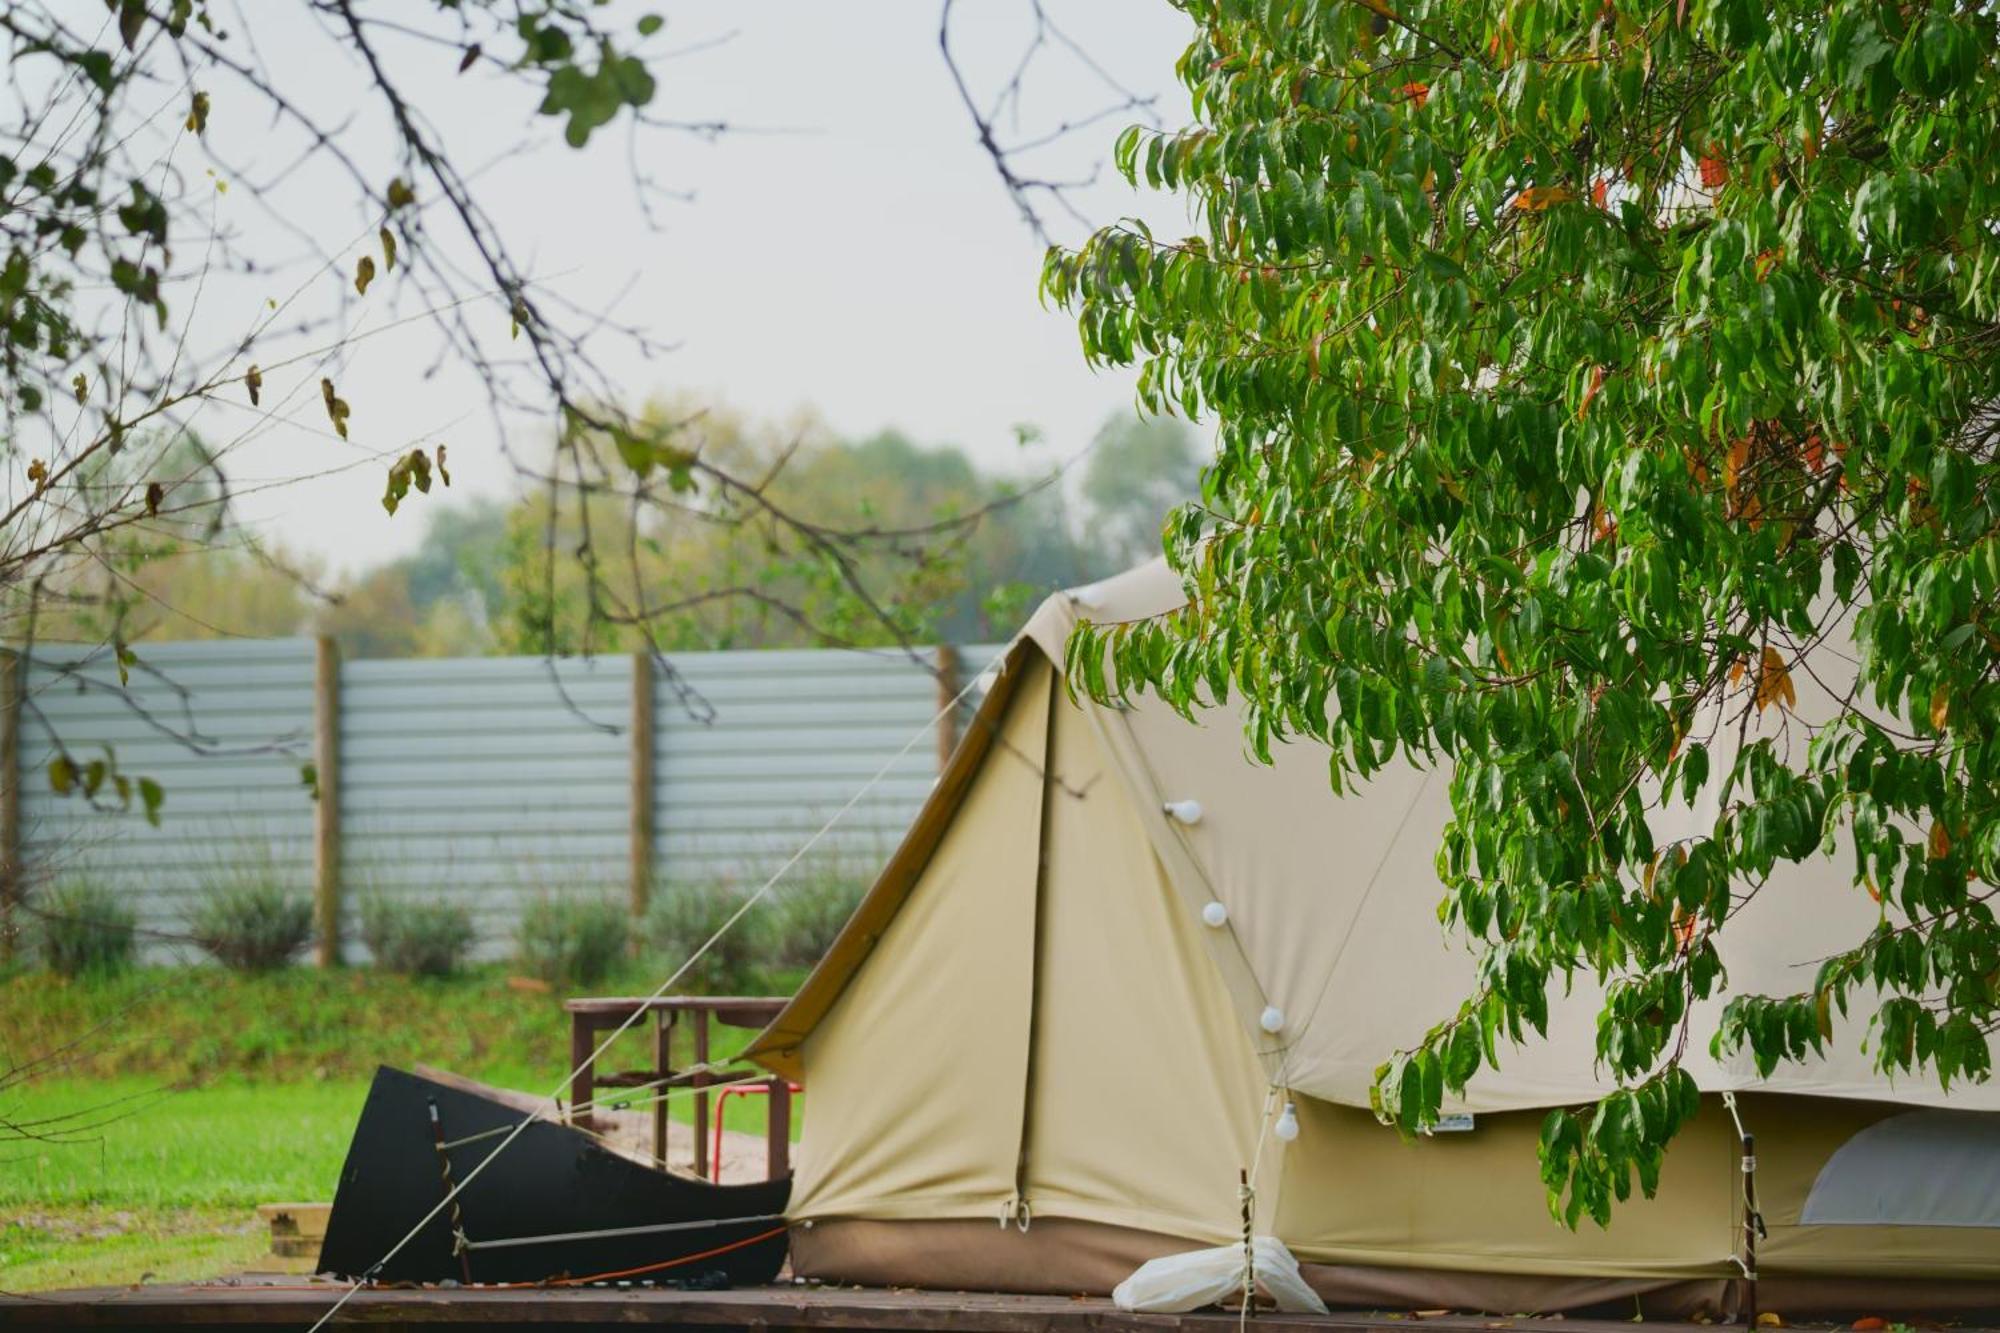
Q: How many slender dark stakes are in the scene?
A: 3